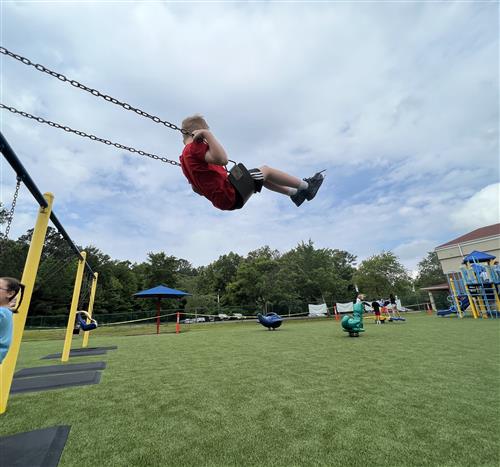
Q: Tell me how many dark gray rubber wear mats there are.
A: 5